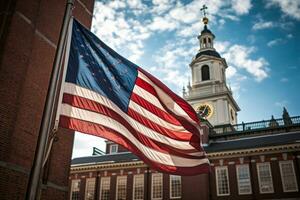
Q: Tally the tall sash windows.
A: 11